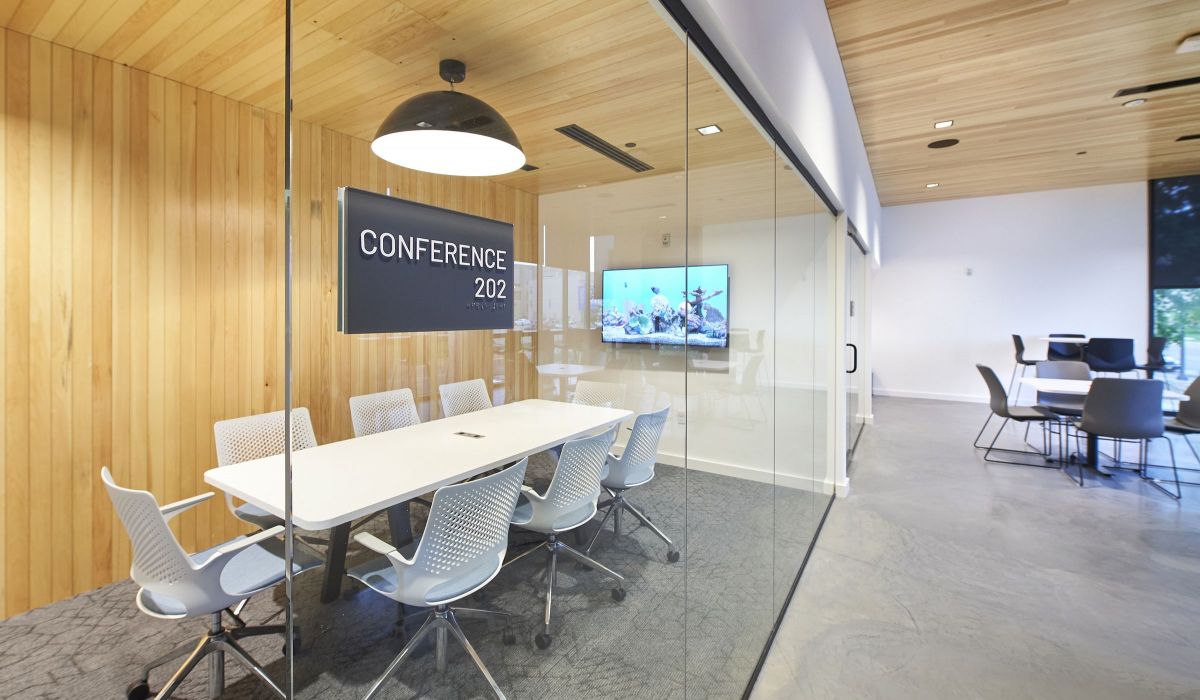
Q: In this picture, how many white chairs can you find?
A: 8